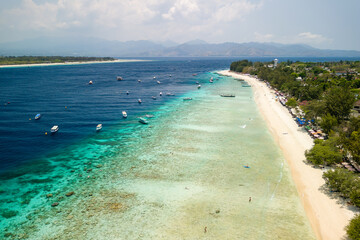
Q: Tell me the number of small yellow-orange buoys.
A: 3